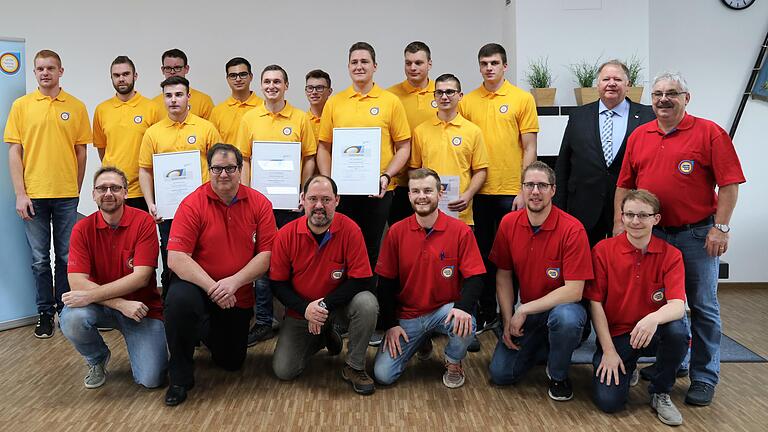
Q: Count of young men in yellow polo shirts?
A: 11